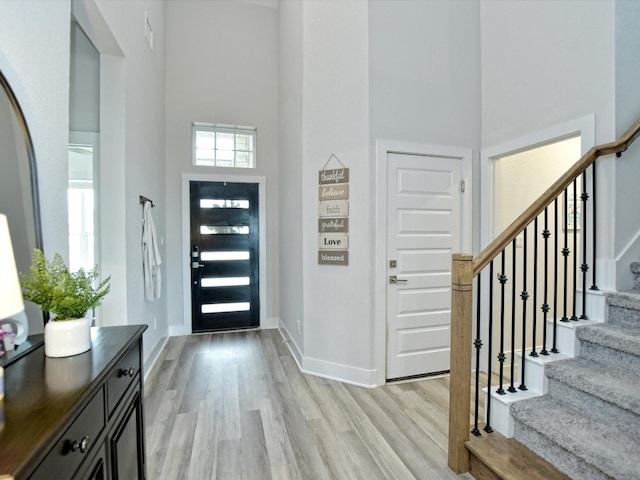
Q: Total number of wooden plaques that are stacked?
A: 6